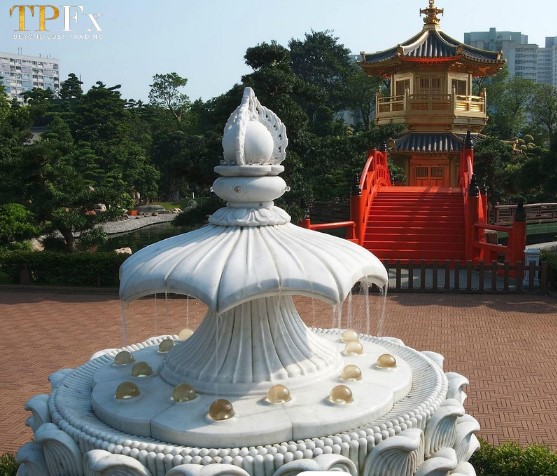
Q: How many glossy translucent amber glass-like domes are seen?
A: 13